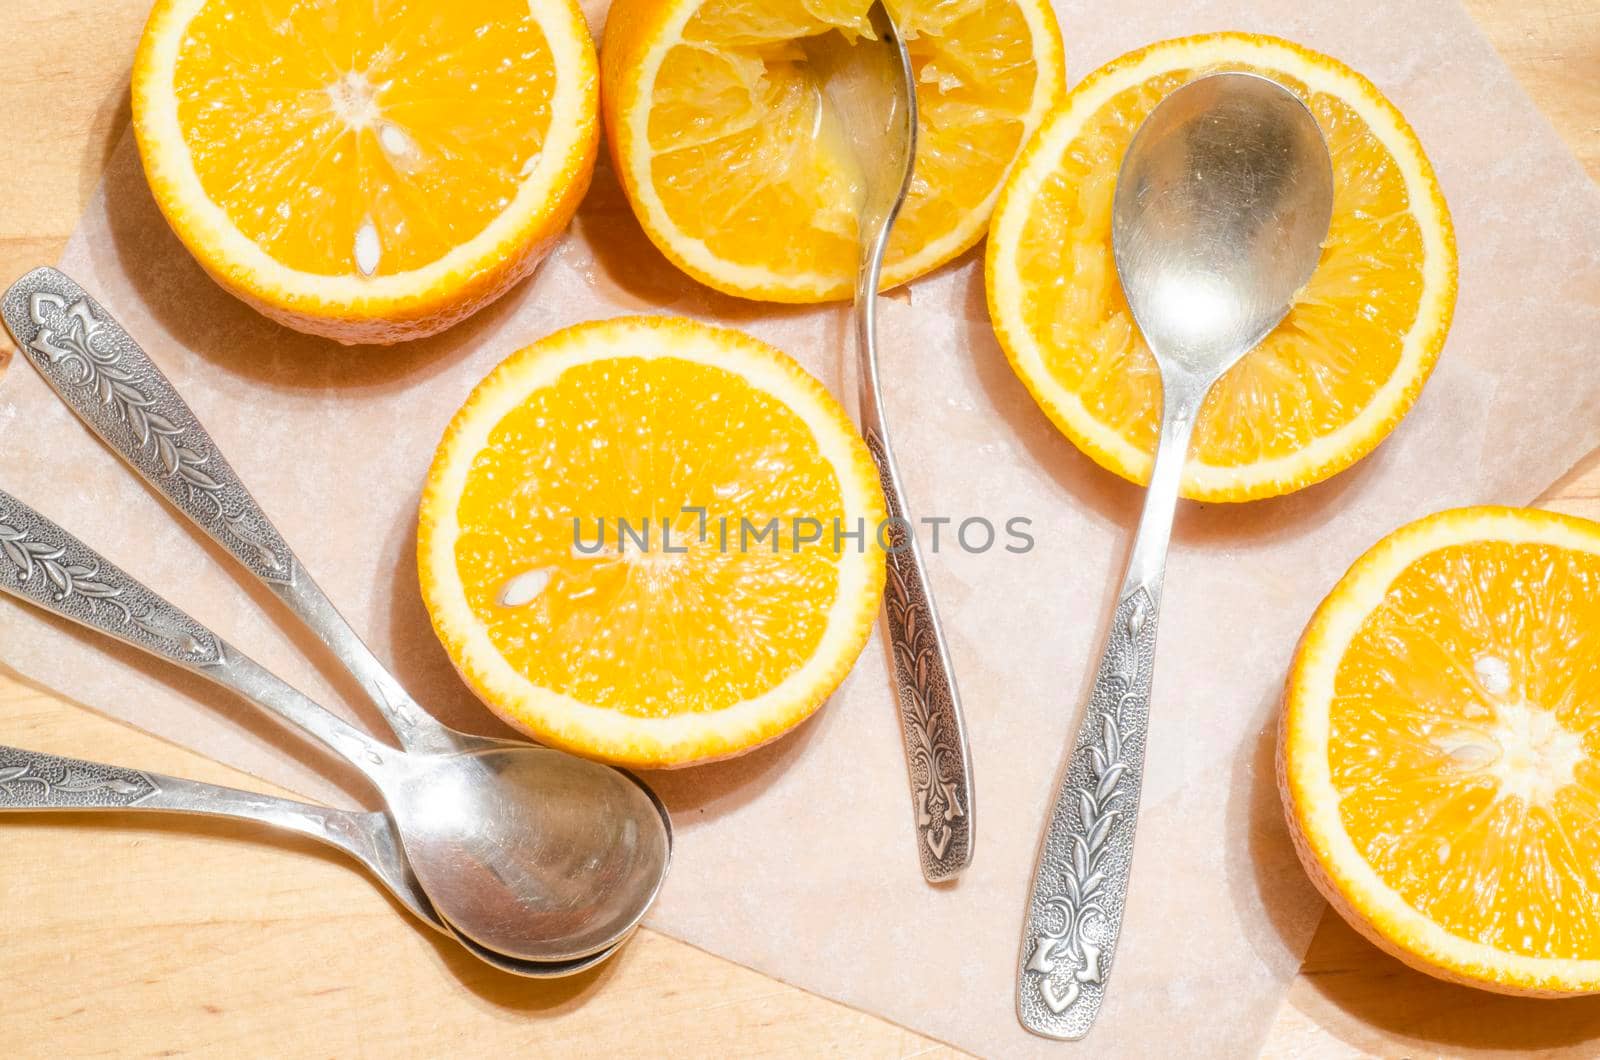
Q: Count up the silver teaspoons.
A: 5